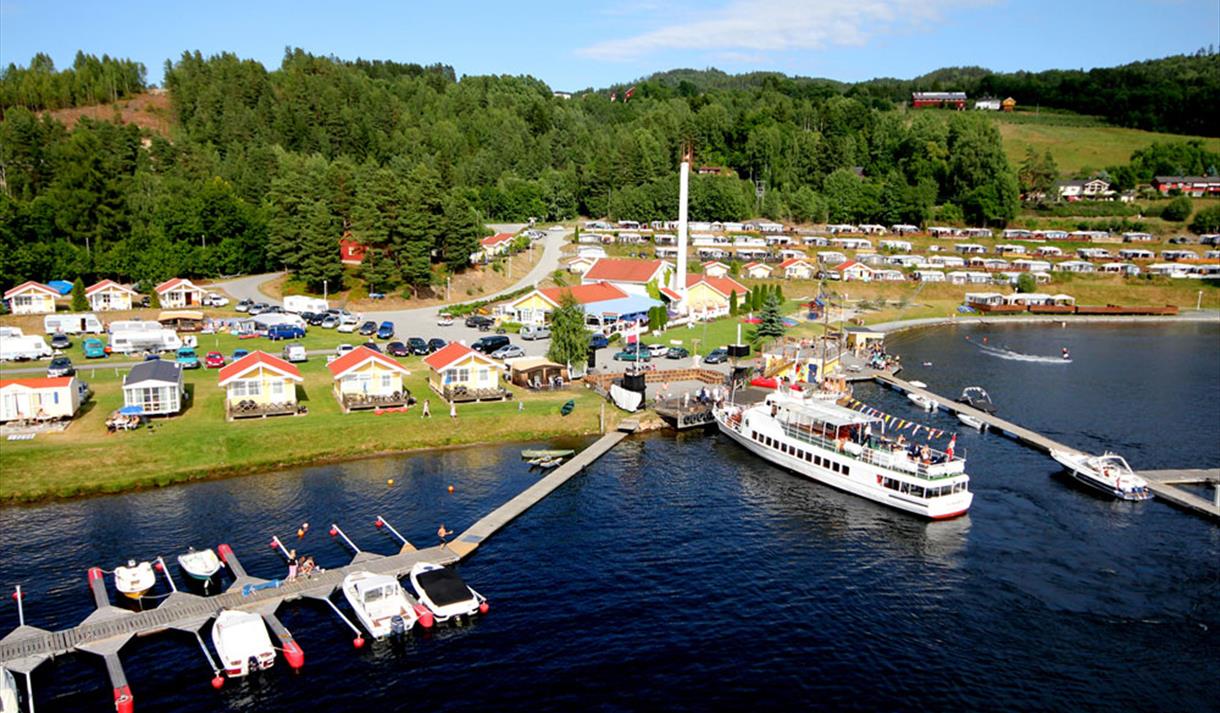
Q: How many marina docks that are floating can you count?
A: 2